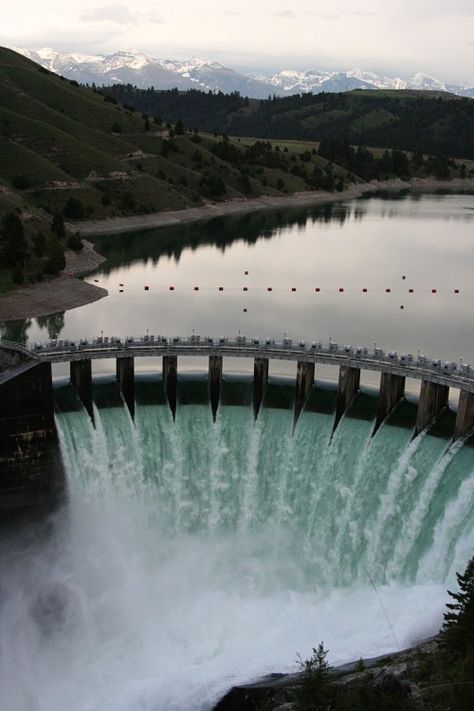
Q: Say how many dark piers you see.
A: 10